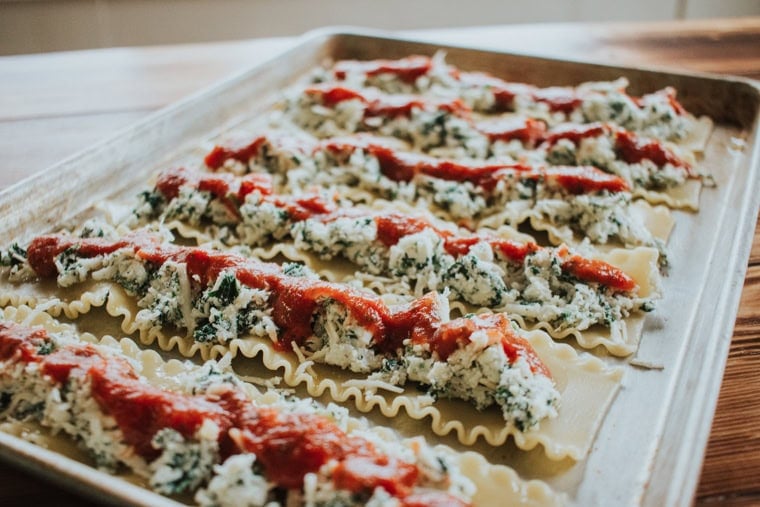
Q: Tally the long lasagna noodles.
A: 6